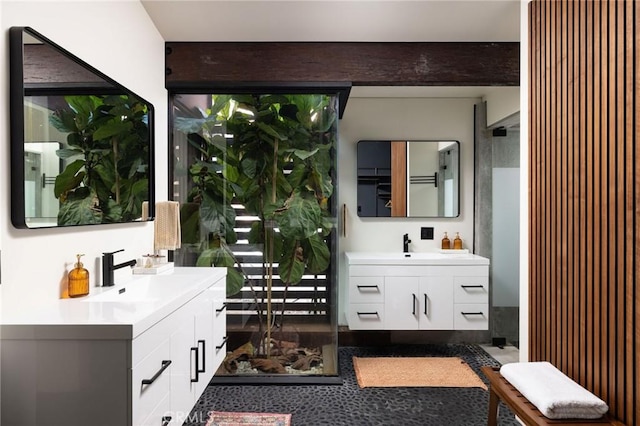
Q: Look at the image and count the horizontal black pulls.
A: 8